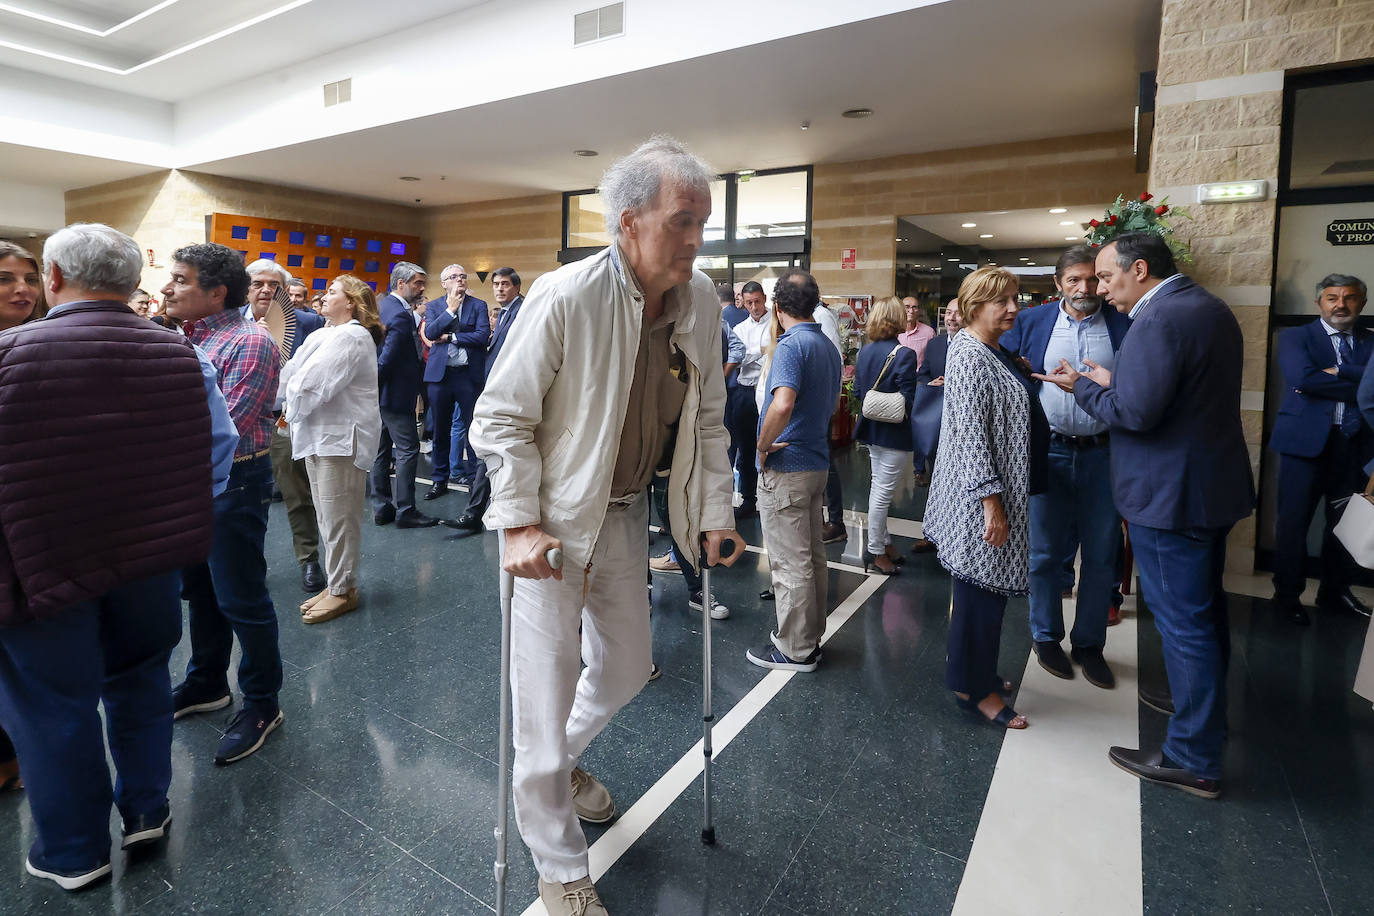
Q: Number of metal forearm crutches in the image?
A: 2